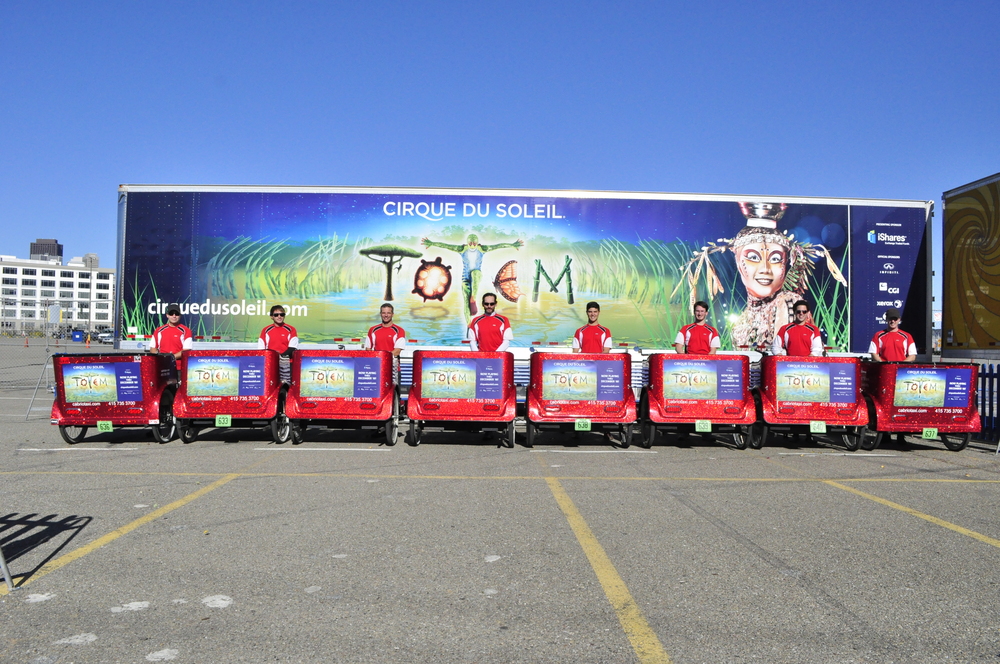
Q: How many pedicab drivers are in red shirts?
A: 8